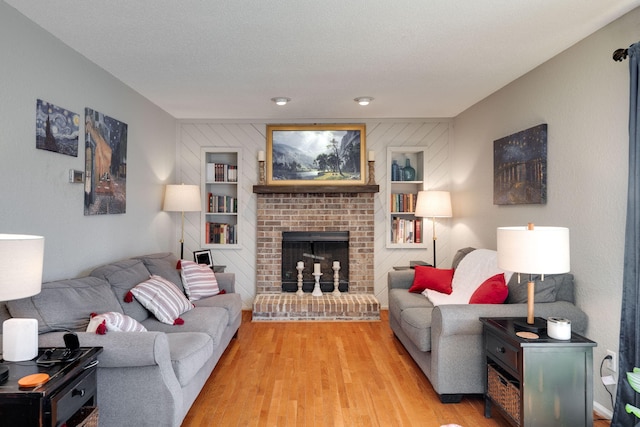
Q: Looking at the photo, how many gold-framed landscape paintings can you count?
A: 1